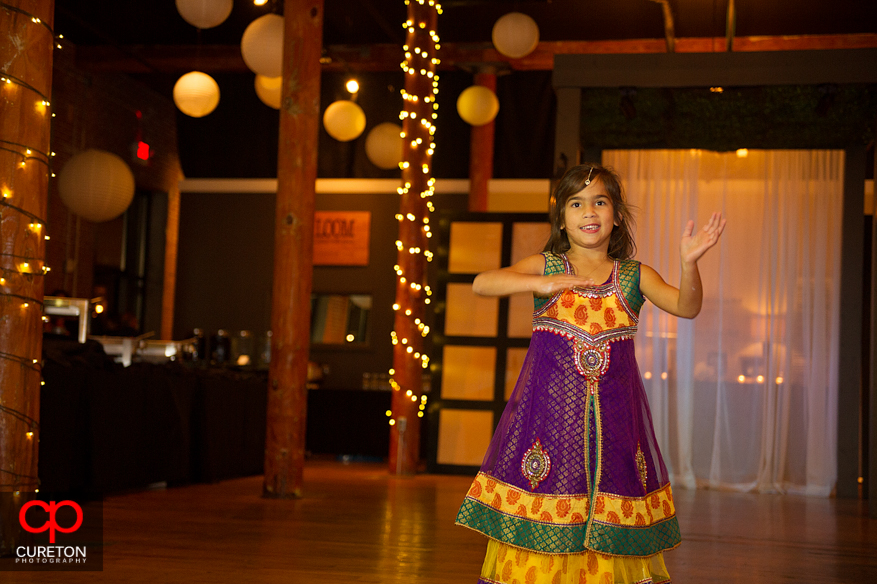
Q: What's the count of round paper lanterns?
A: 9